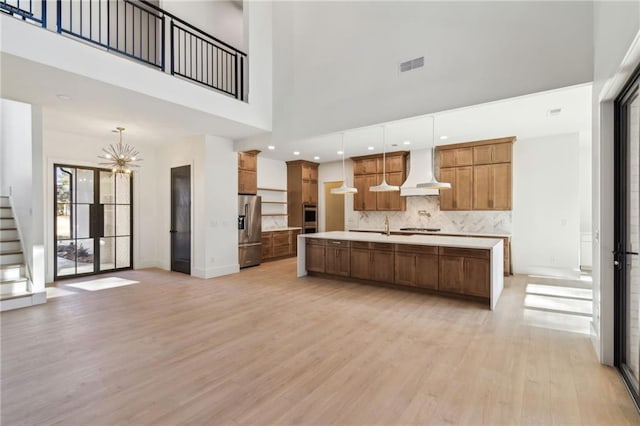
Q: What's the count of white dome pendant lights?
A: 3